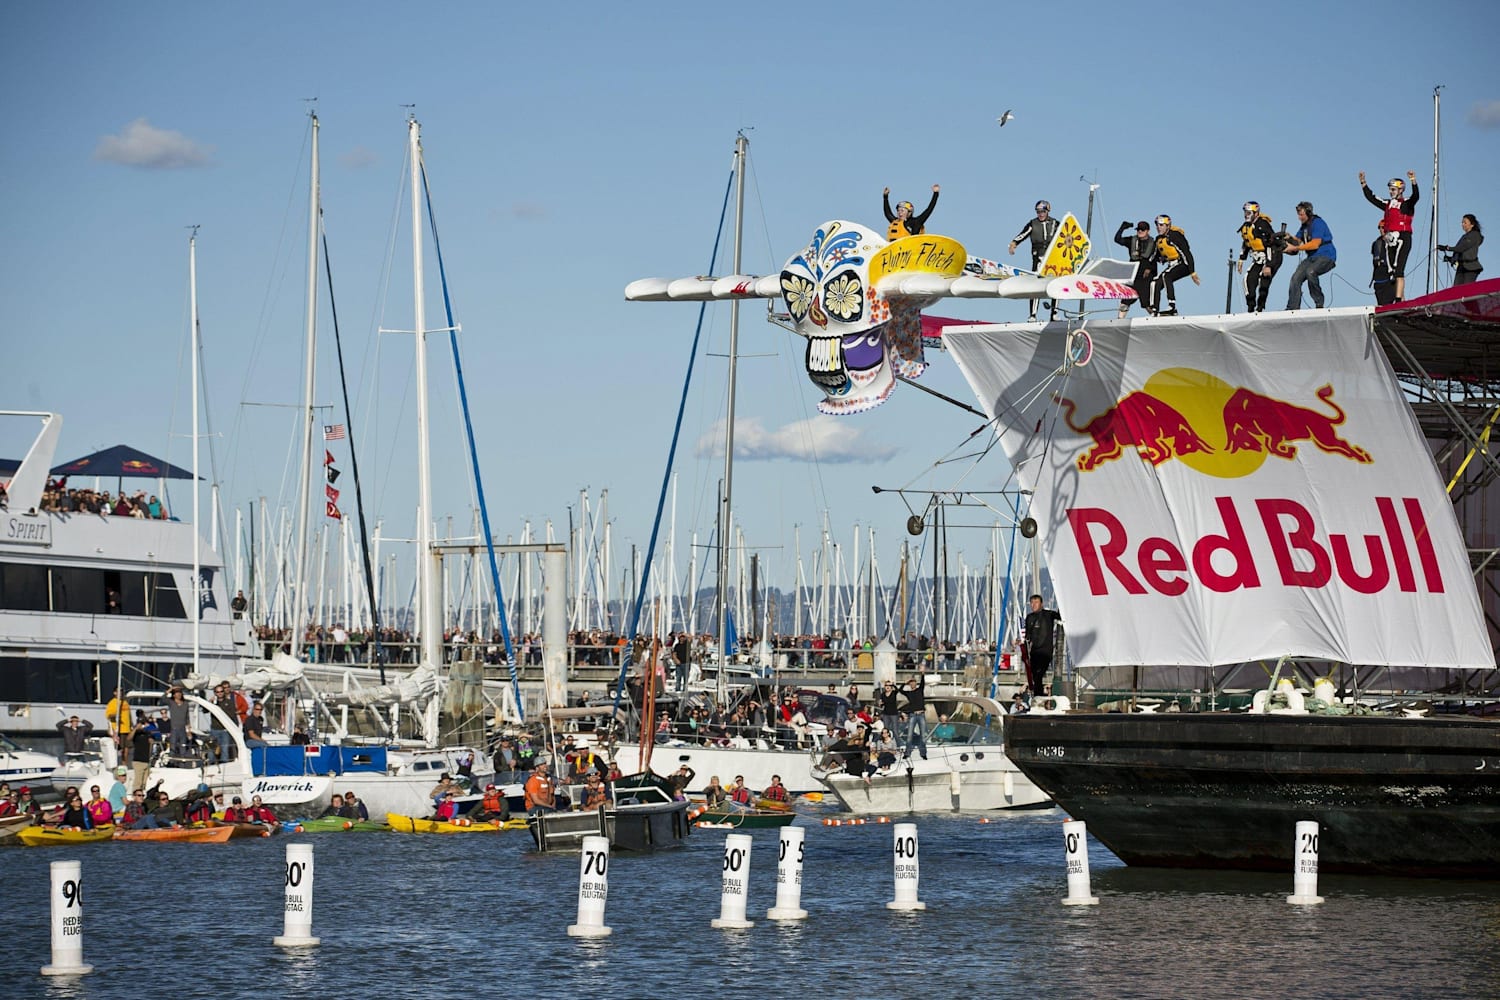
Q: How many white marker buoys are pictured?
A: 8